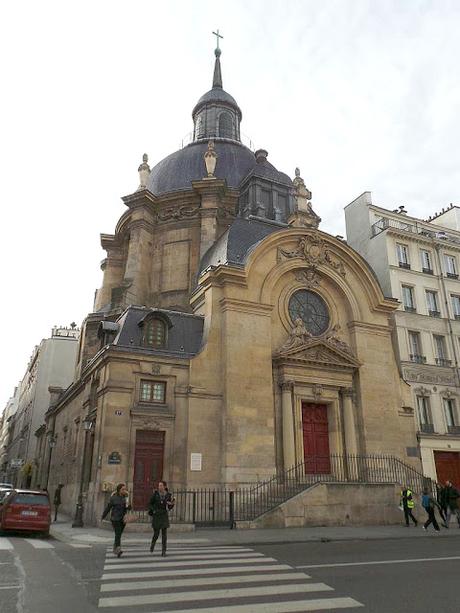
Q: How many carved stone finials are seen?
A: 3